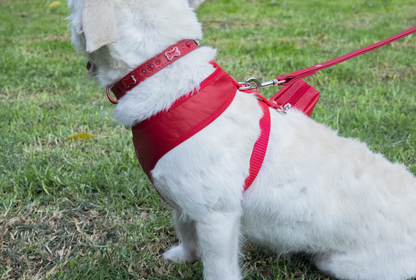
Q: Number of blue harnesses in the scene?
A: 0